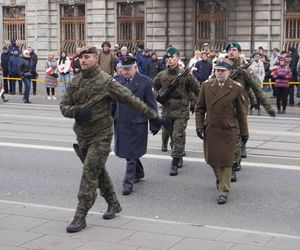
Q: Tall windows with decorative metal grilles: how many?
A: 5